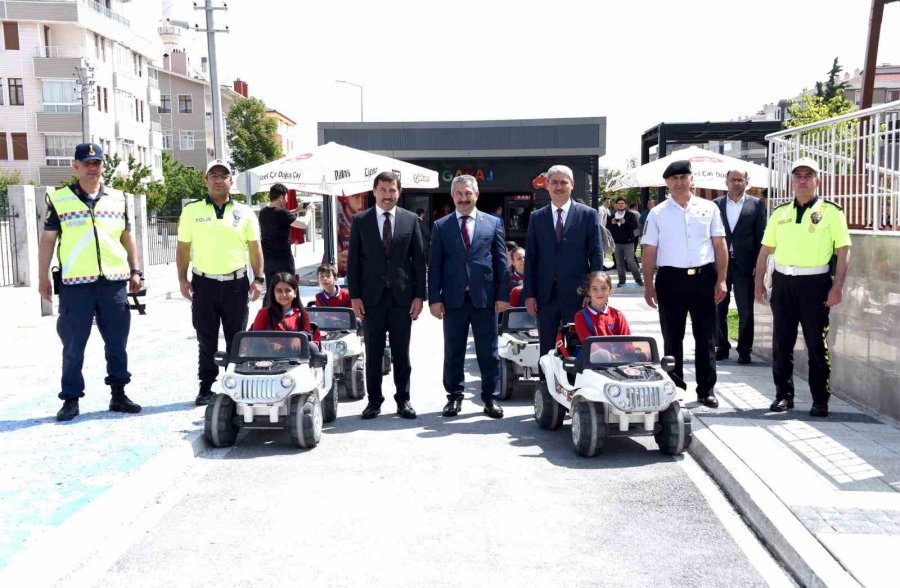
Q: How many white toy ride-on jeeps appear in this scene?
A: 4